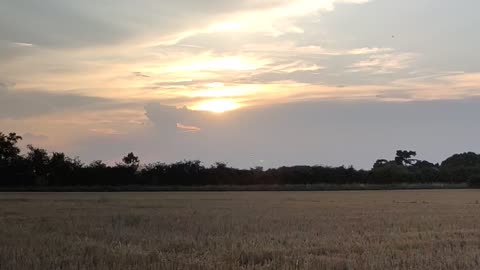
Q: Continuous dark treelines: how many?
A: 1